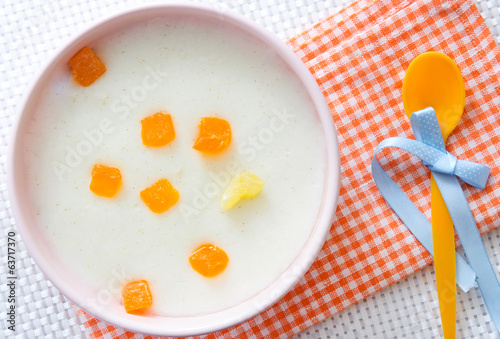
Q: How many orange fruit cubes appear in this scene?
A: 7